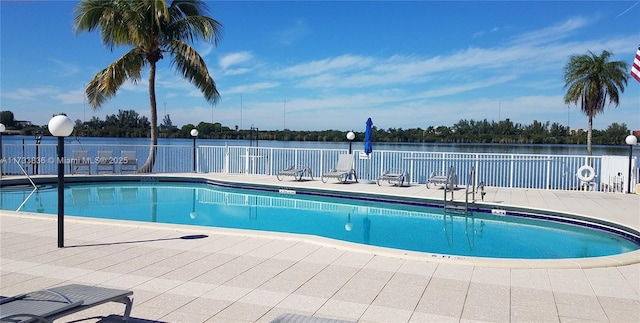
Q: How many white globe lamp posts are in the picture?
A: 5